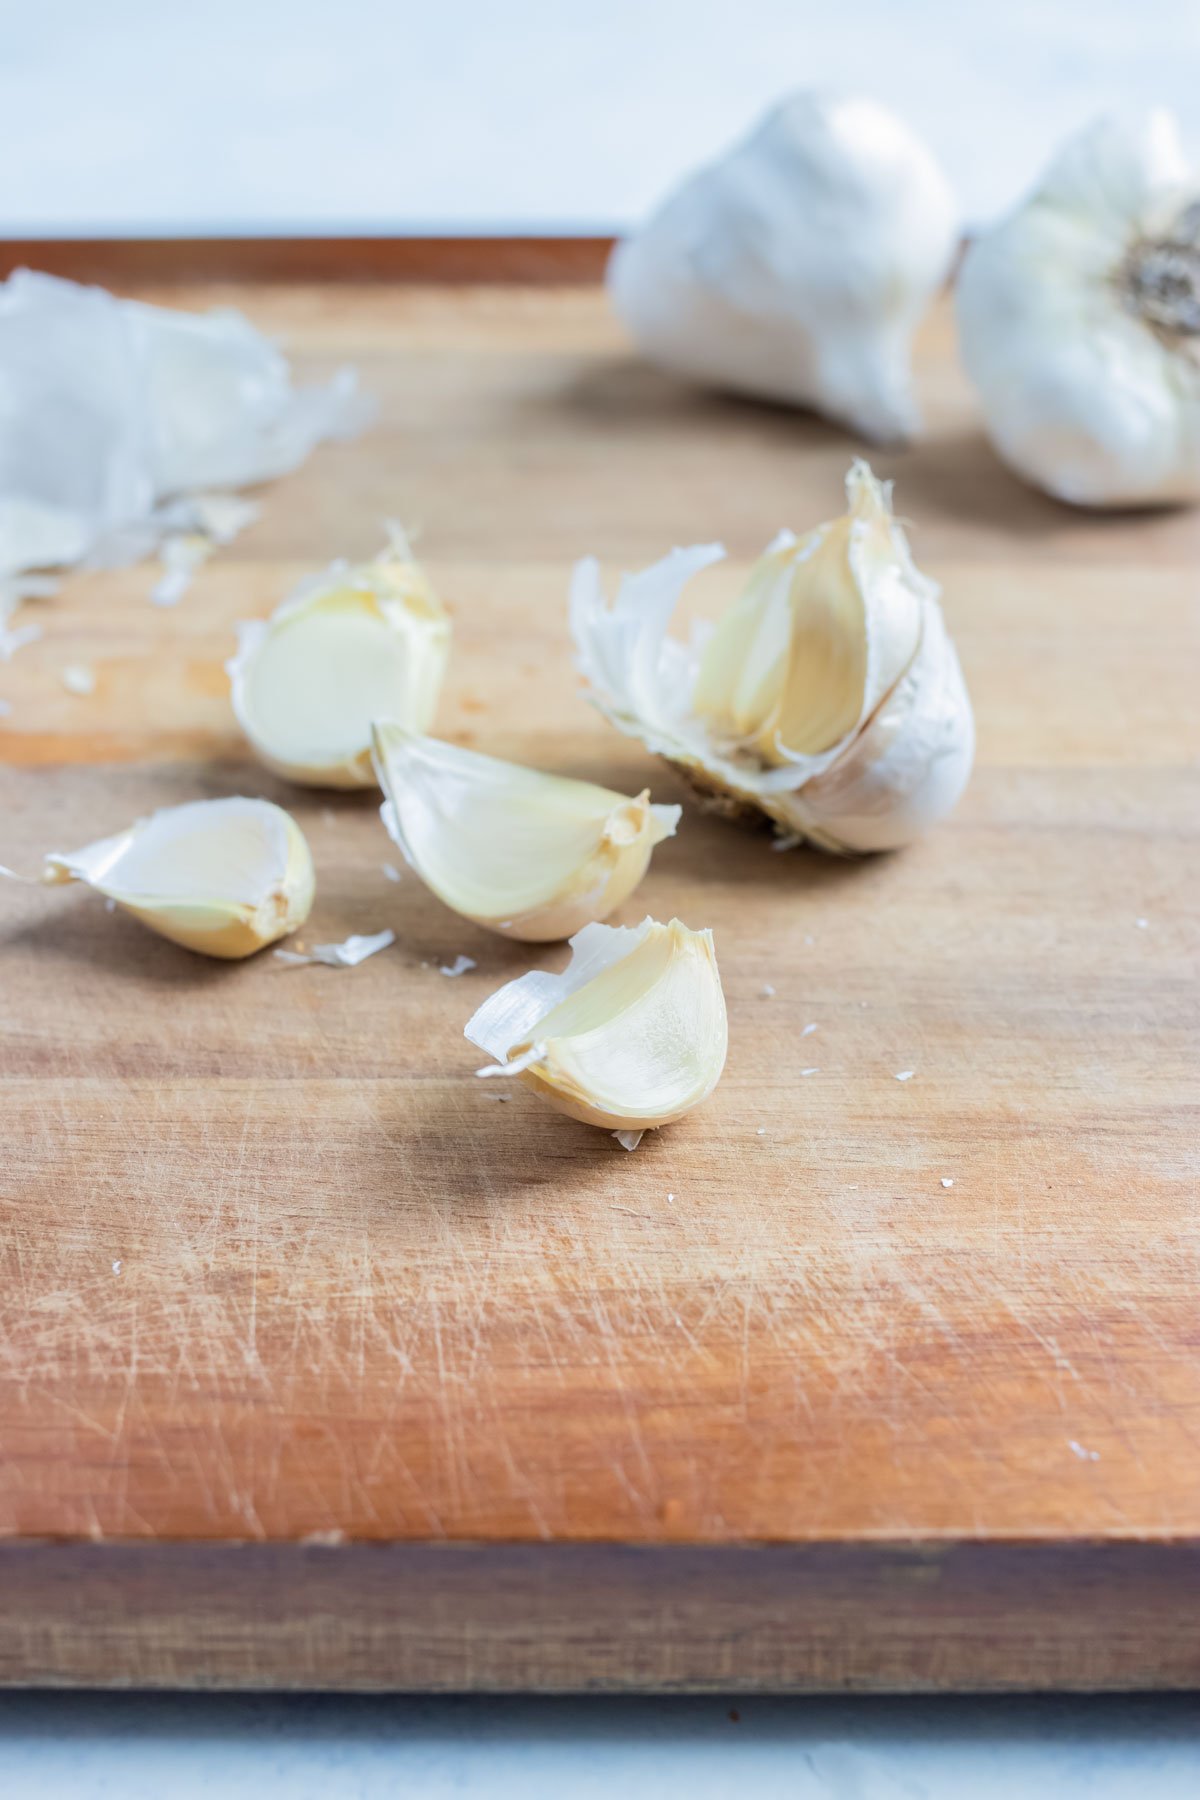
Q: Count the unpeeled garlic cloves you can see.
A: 4